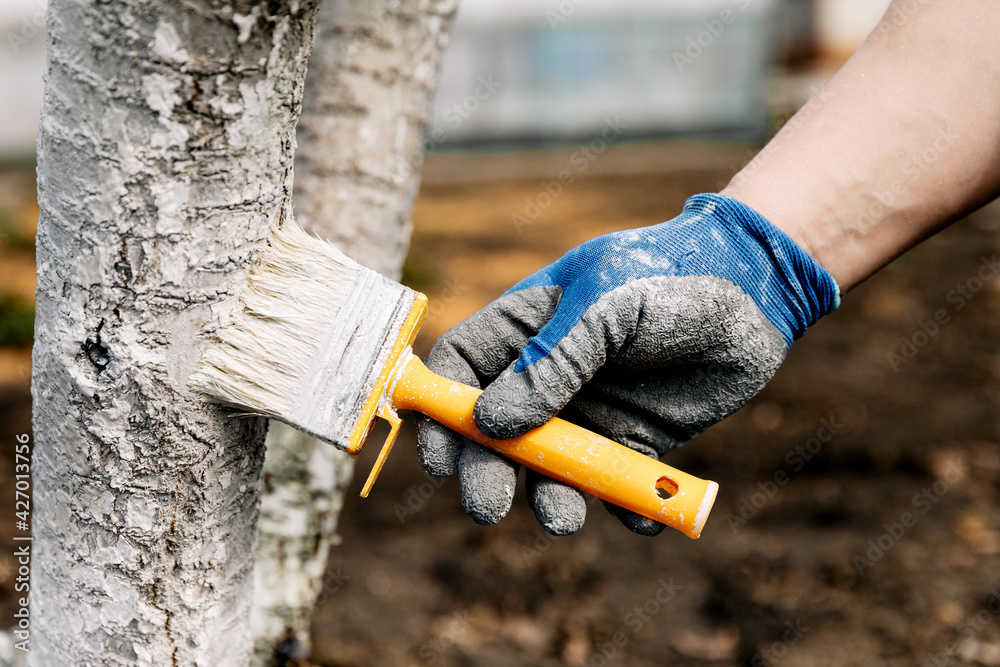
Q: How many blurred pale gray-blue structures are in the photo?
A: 1